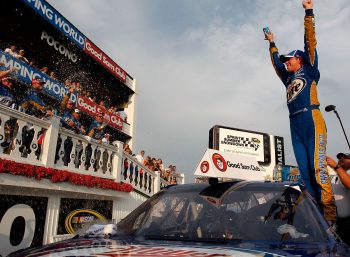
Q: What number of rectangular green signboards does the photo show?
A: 0